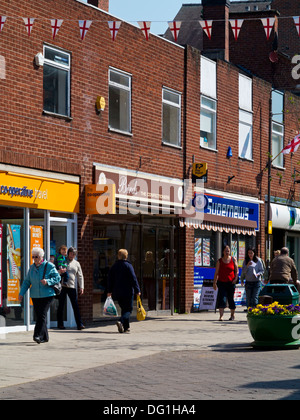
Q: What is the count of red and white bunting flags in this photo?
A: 11